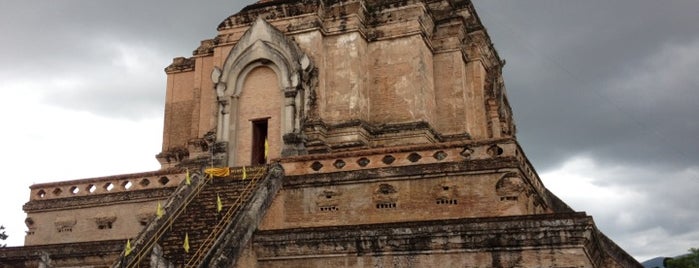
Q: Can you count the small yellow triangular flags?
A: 7